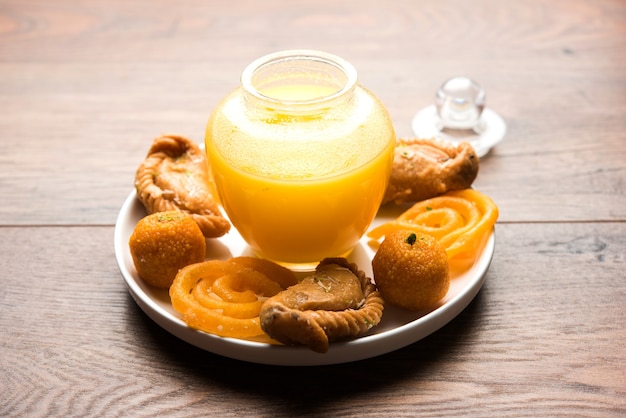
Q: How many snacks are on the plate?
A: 7